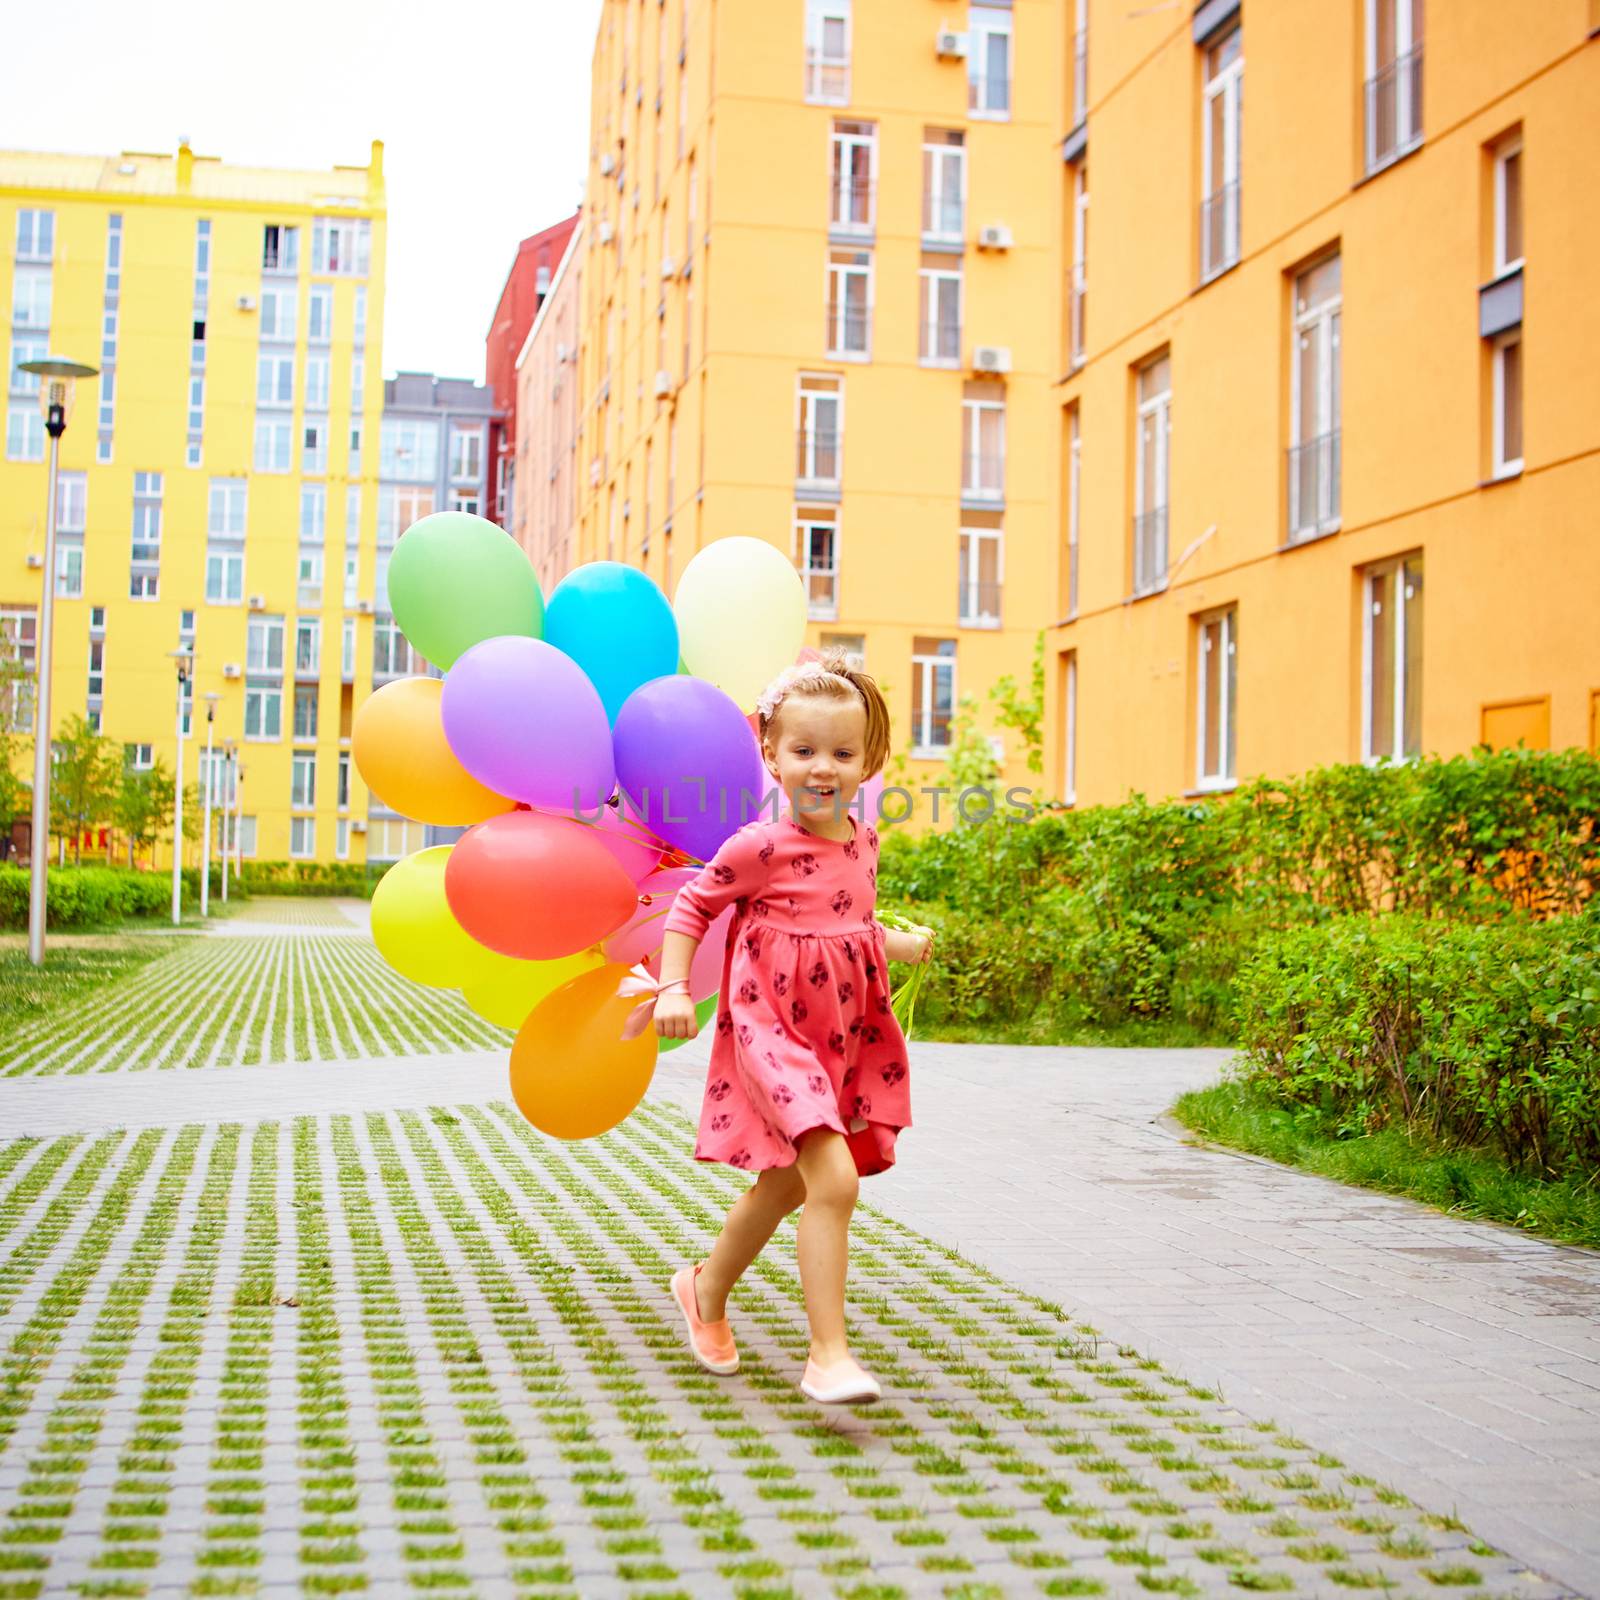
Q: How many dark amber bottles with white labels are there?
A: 0